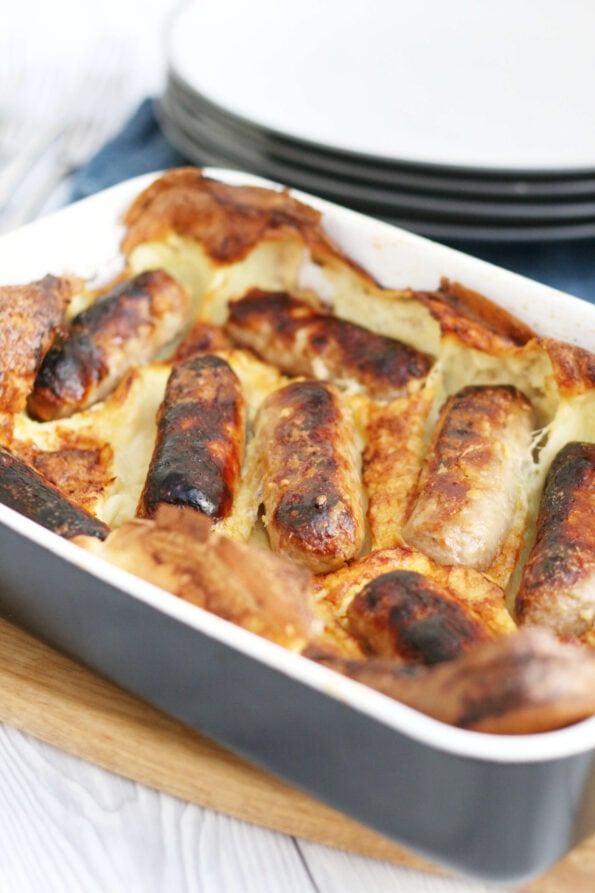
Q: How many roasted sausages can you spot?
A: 8